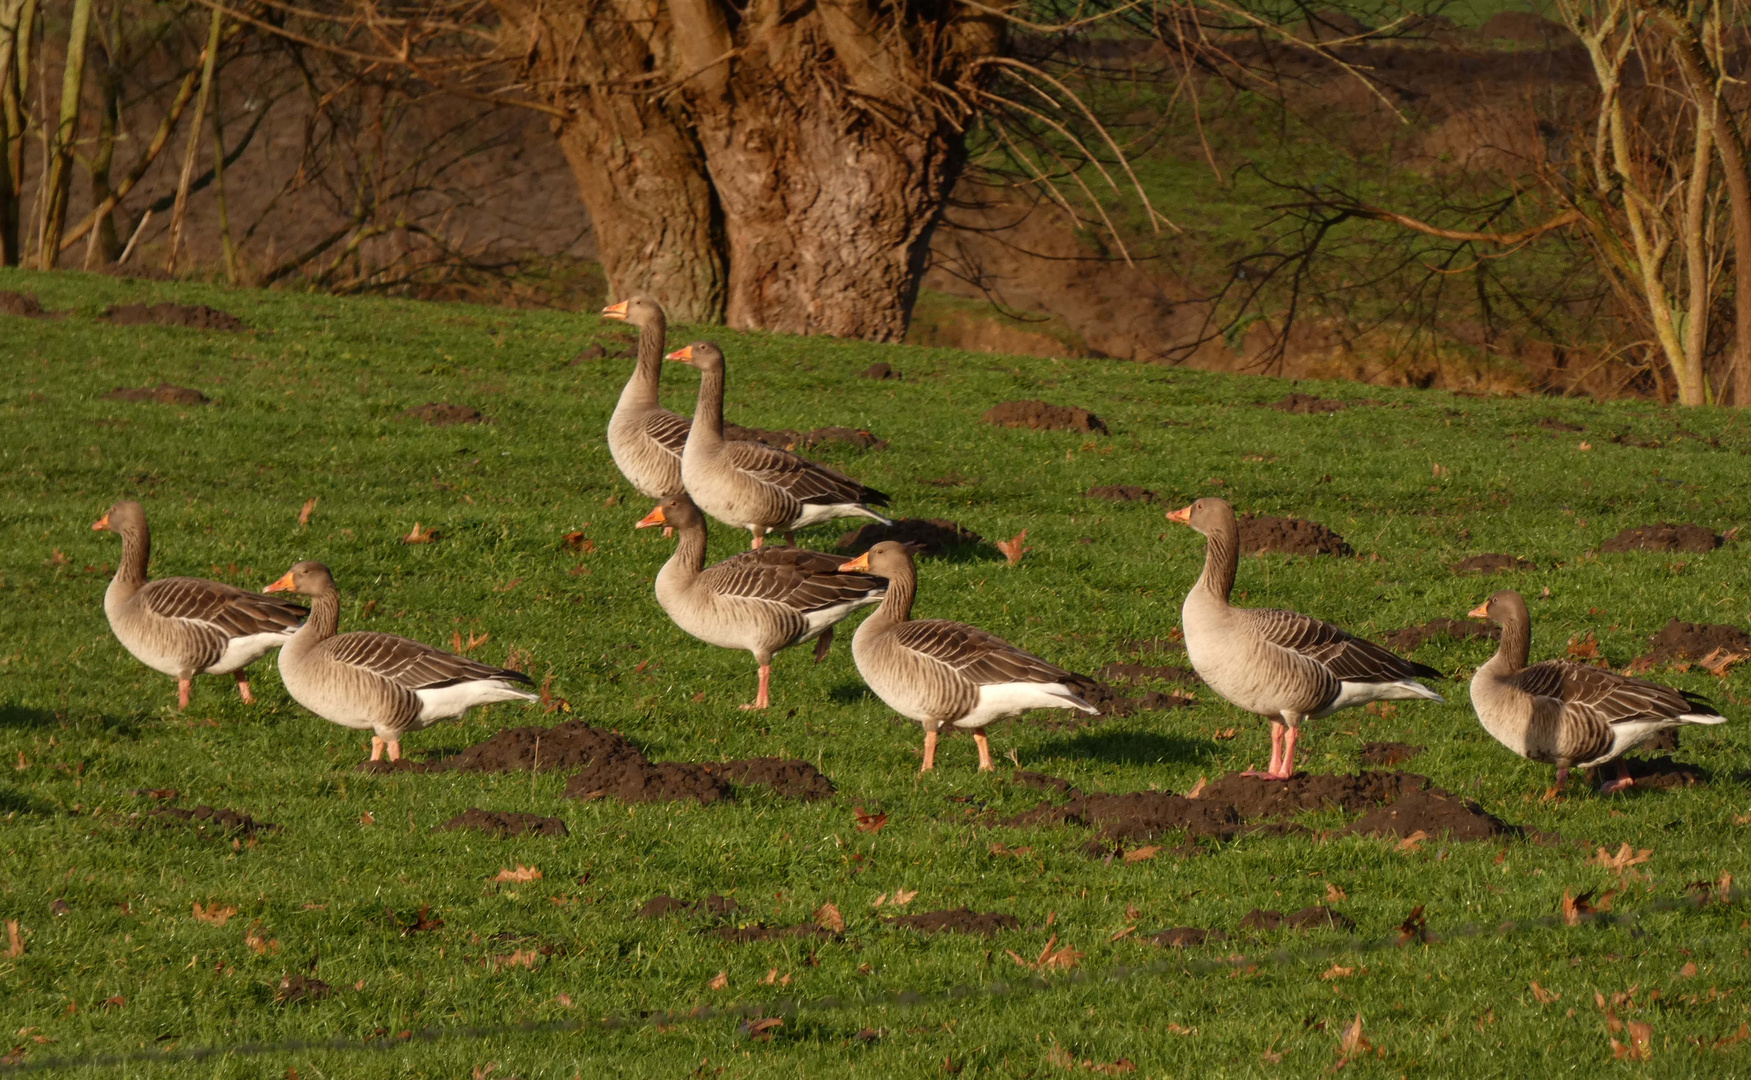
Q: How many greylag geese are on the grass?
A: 8